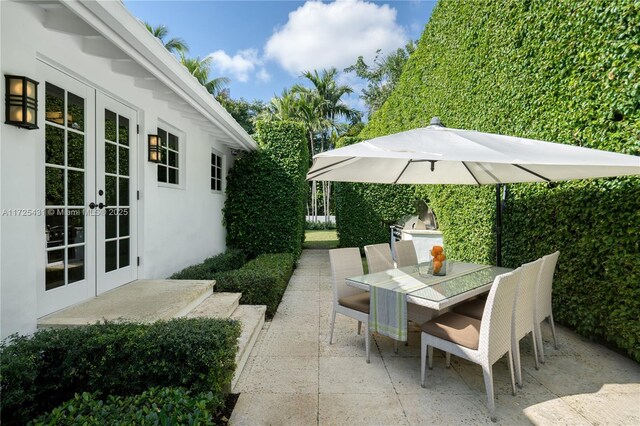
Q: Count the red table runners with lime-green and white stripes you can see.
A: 0